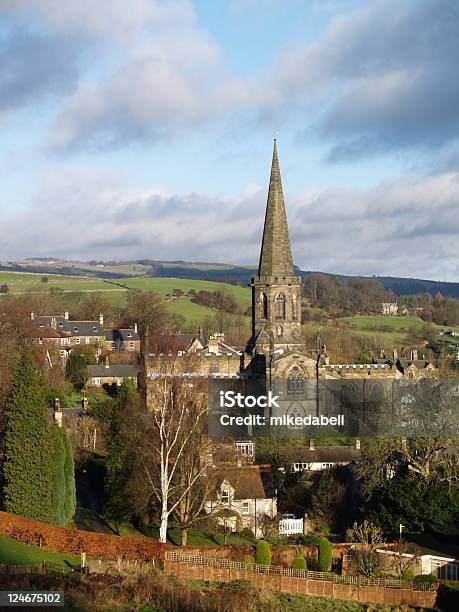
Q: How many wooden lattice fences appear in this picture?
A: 1